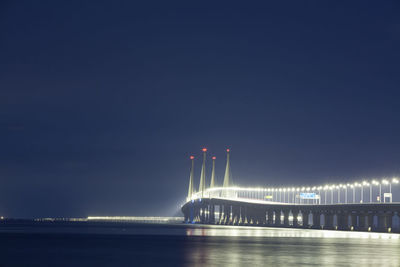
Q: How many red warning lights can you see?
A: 4